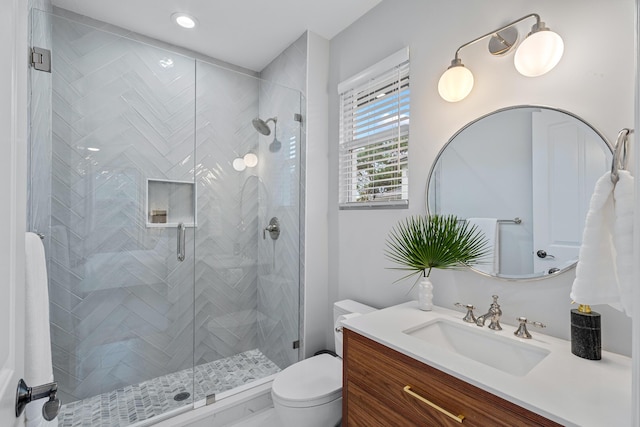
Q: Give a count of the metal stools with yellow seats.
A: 0